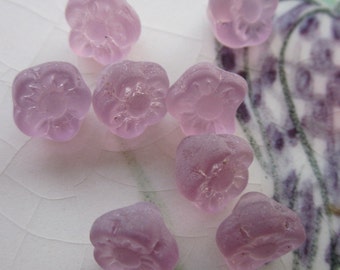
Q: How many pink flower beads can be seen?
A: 8